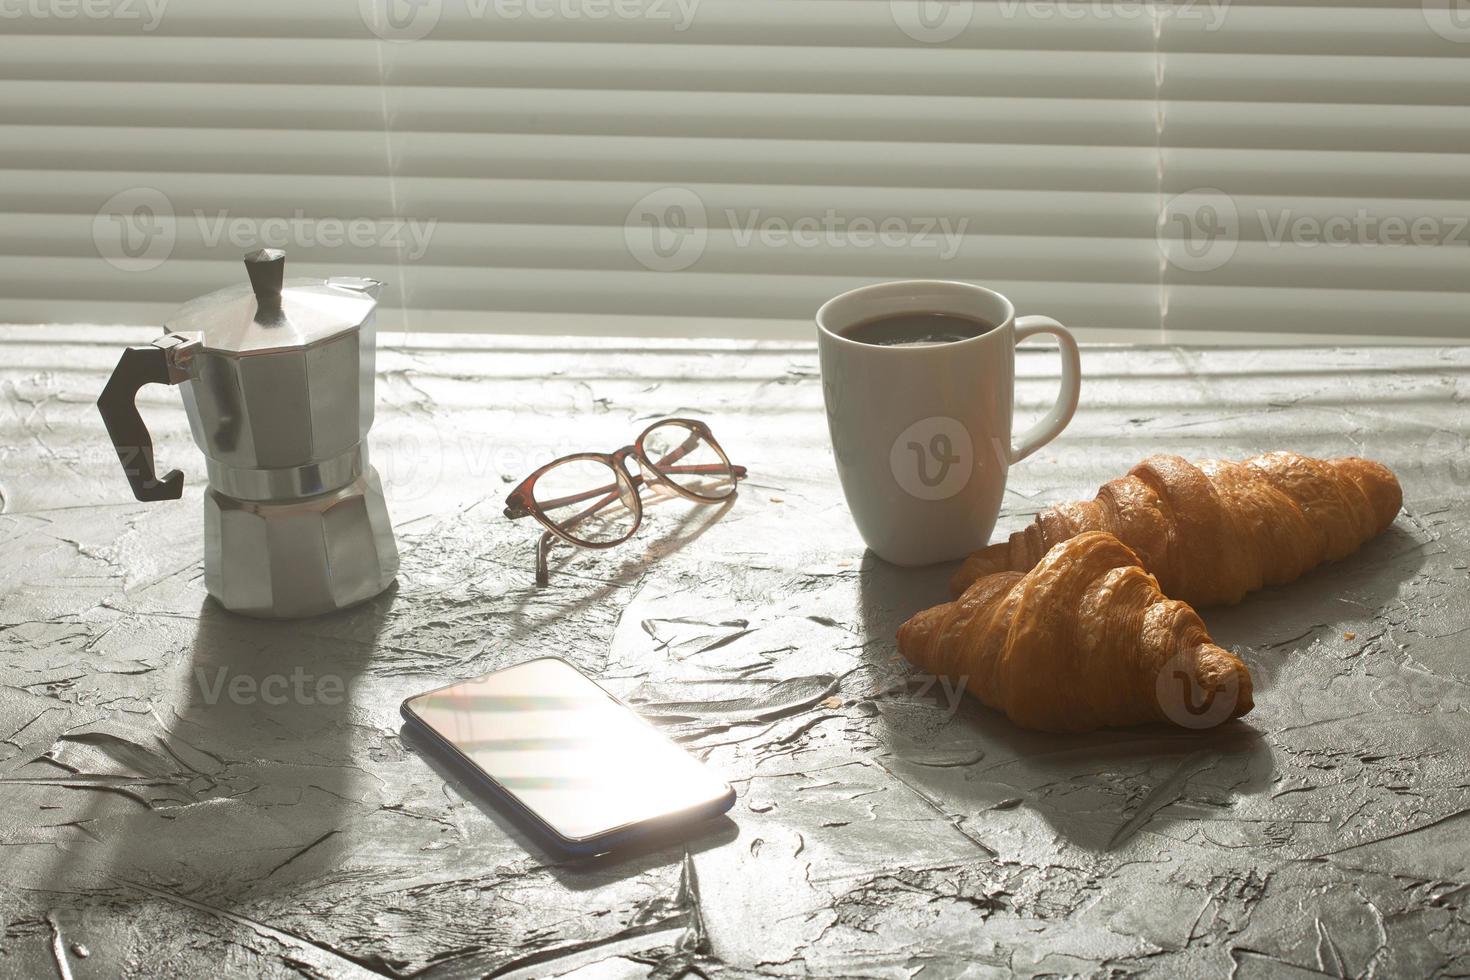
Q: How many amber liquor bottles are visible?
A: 0